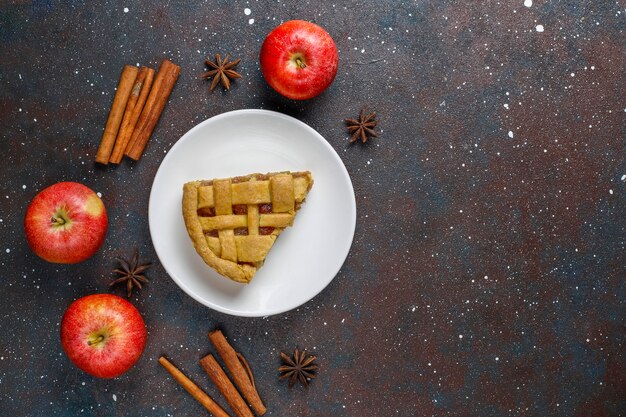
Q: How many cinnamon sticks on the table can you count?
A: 6